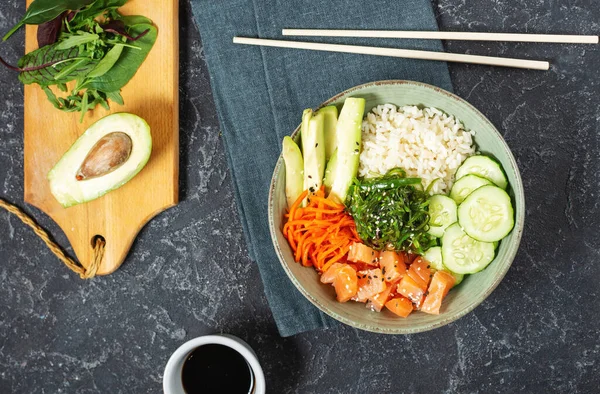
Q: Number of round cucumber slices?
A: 6